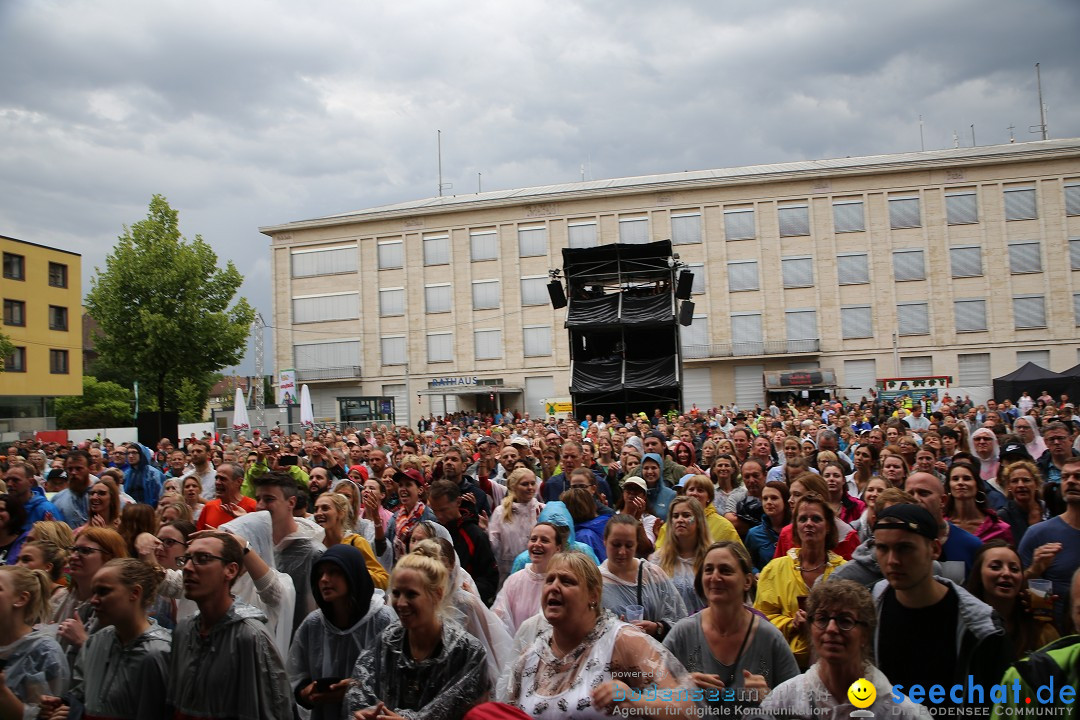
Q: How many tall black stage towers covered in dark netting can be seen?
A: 1